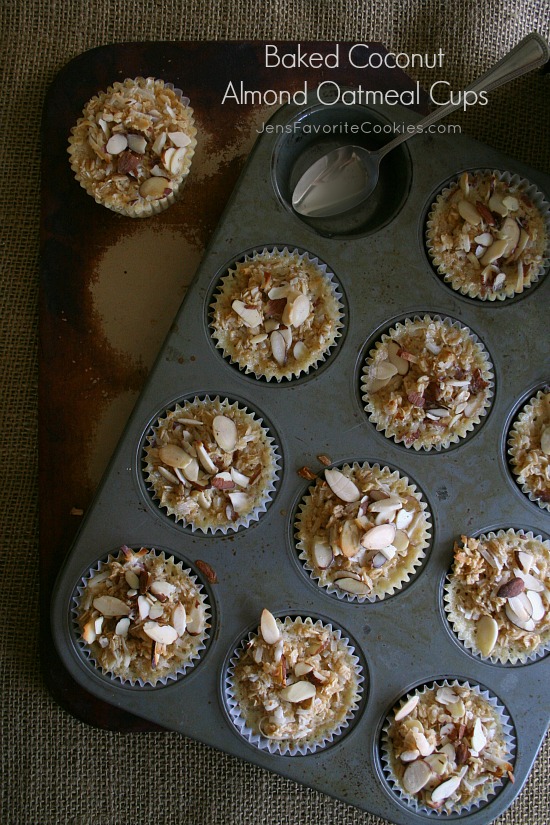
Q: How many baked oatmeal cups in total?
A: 11